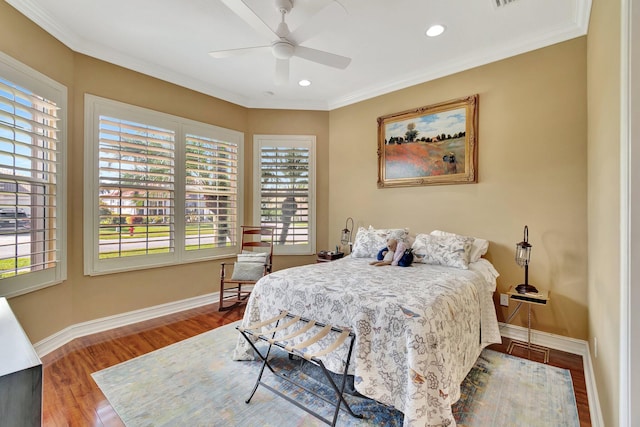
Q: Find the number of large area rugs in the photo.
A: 1